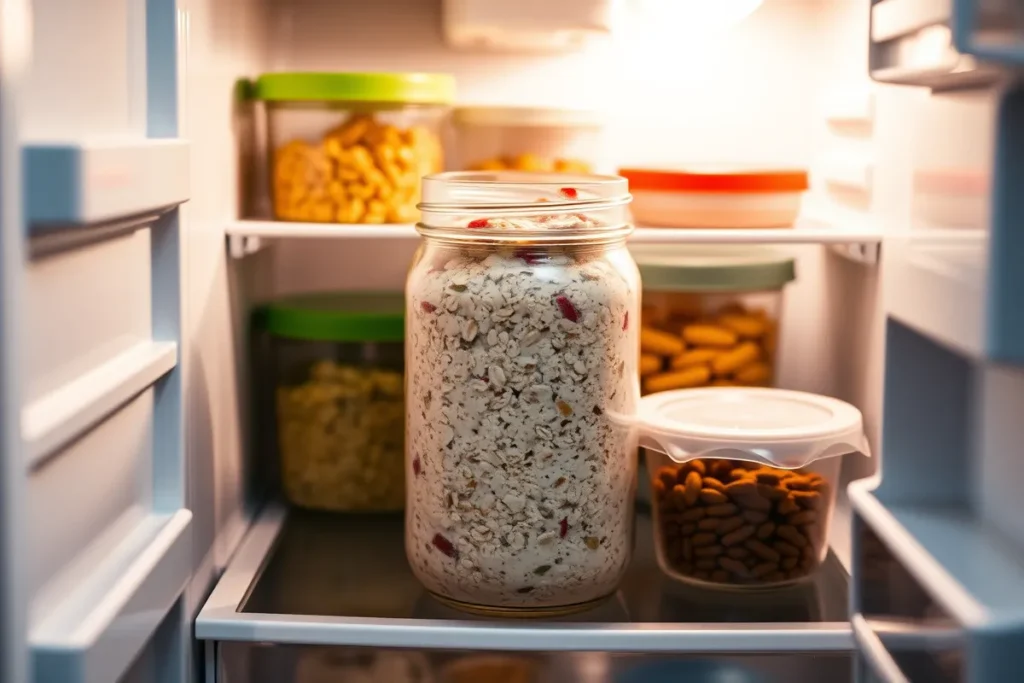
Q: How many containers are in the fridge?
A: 7